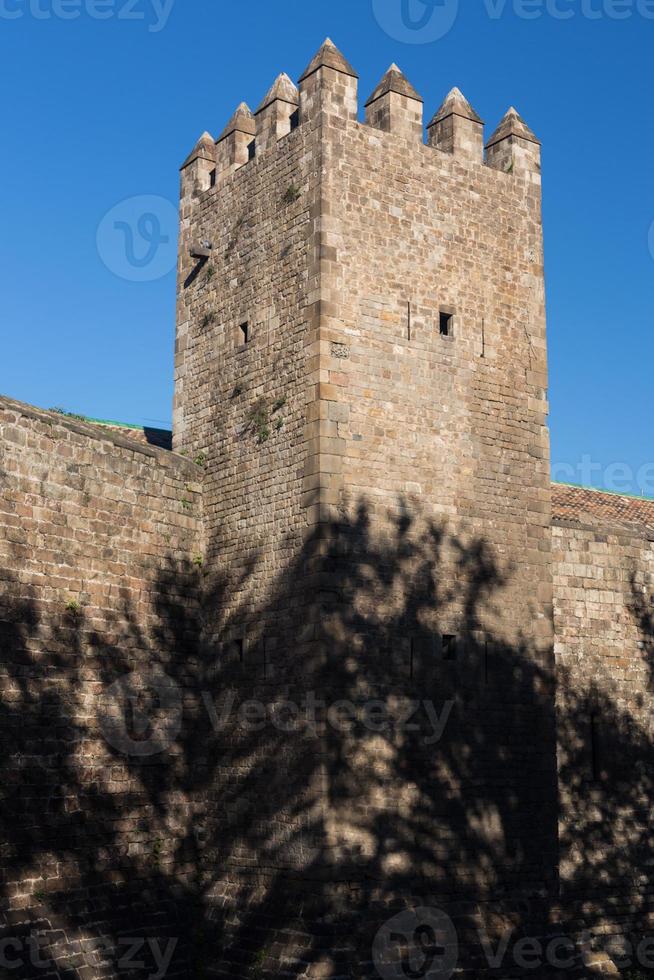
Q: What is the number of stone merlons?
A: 7